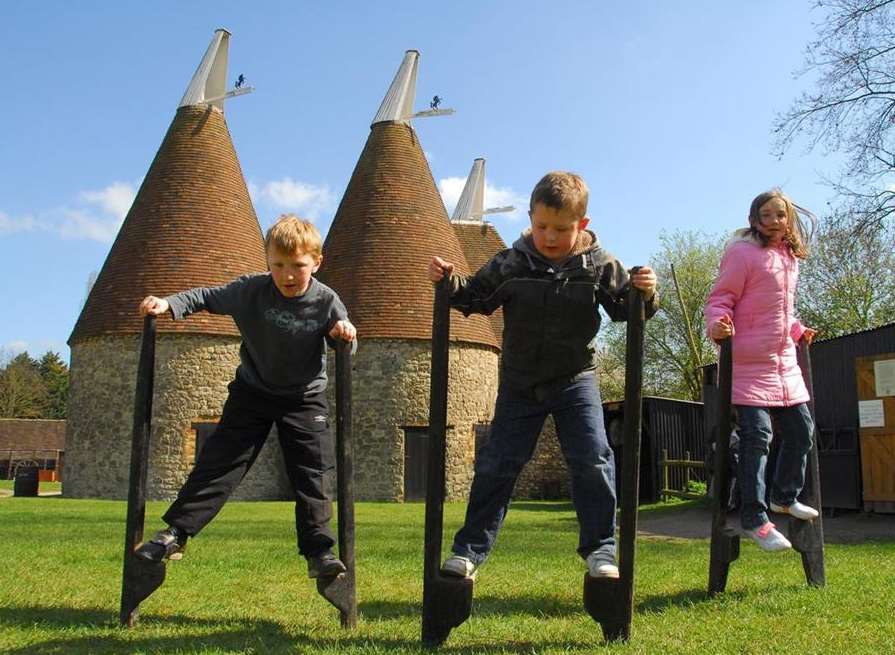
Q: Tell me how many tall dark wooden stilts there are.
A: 6